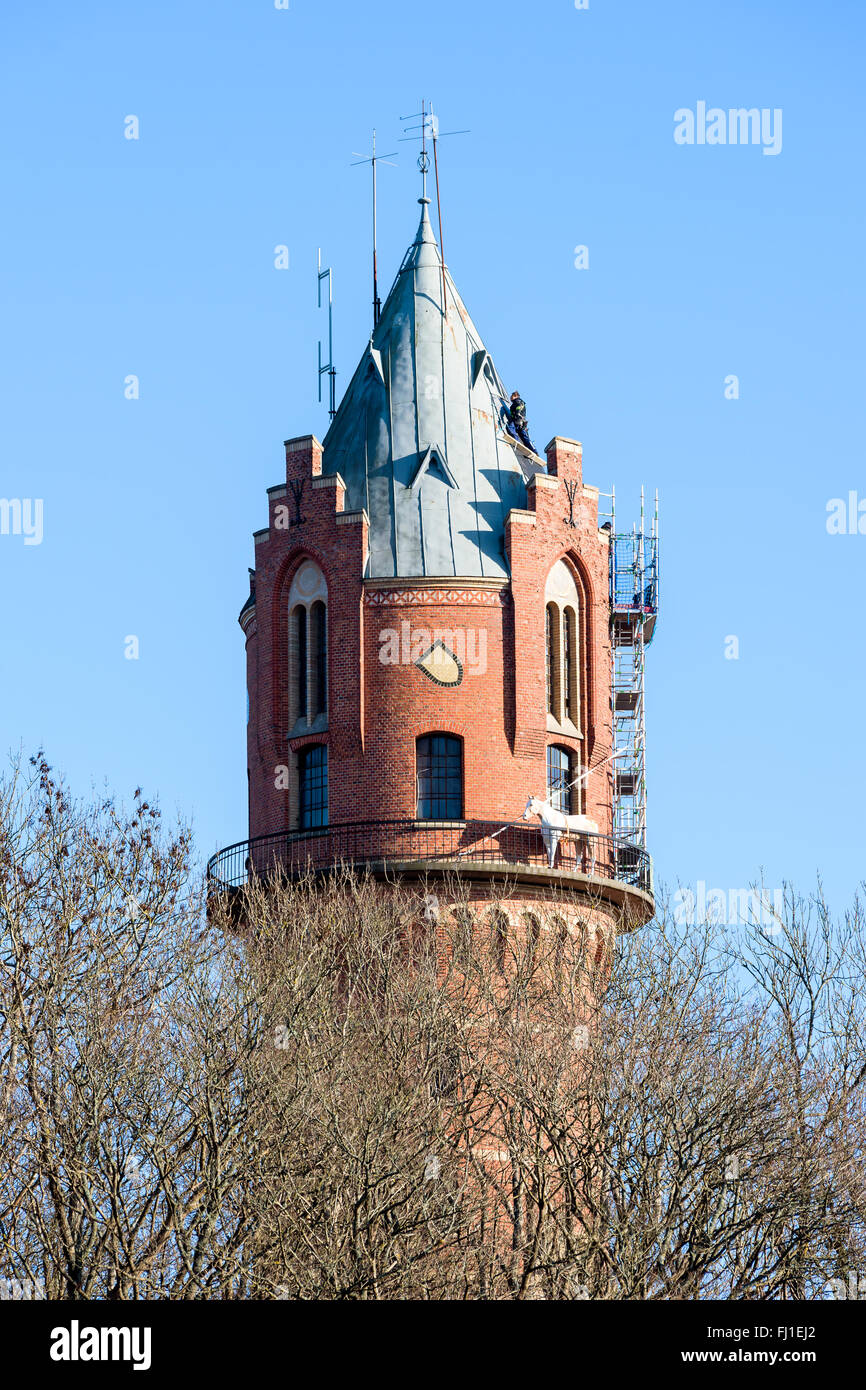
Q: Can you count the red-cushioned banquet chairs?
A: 0